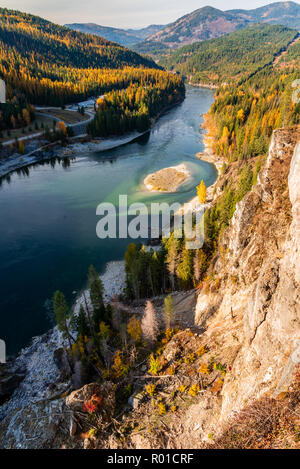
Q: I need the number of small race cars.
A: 0